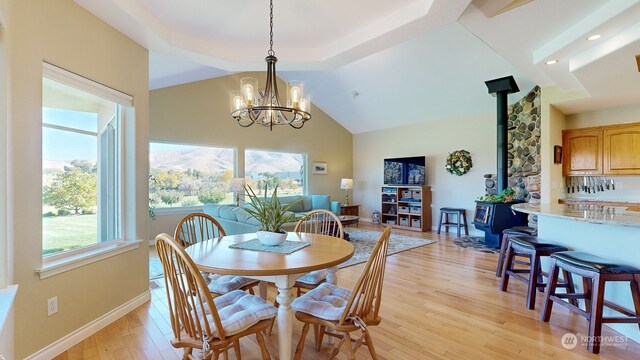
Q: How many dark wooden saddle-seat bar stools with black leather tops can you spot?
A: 4